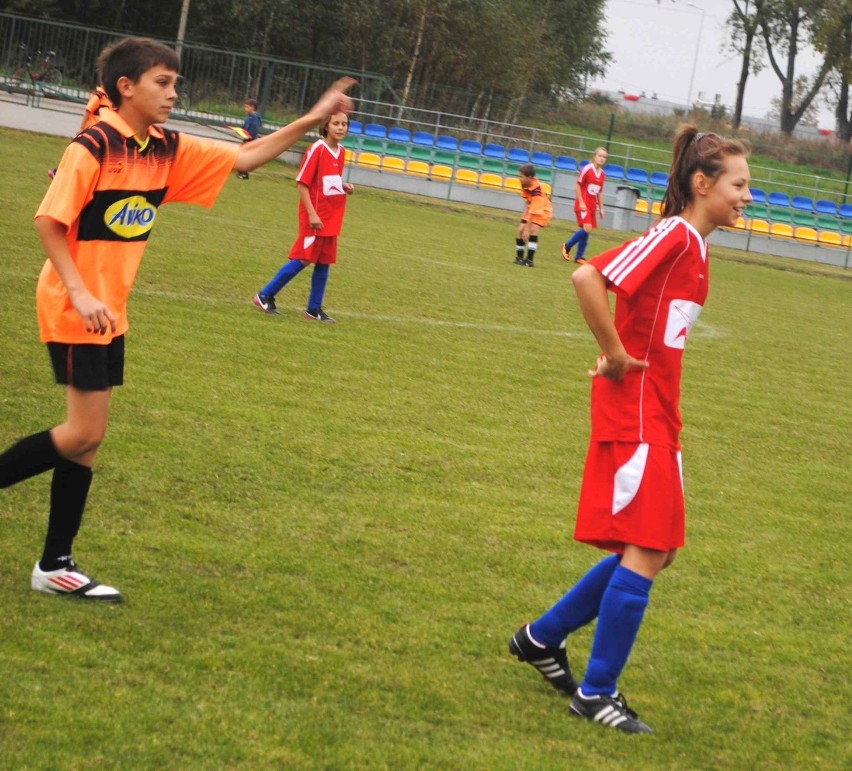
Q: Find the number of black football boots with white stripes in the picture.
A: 2